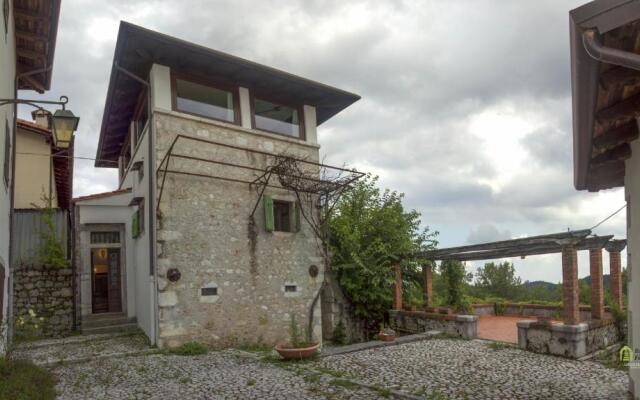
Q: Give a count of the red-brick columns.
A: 5